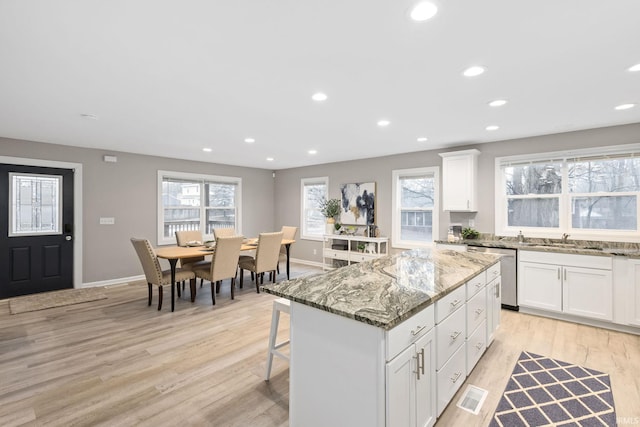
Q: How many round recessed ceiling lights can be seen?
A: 13